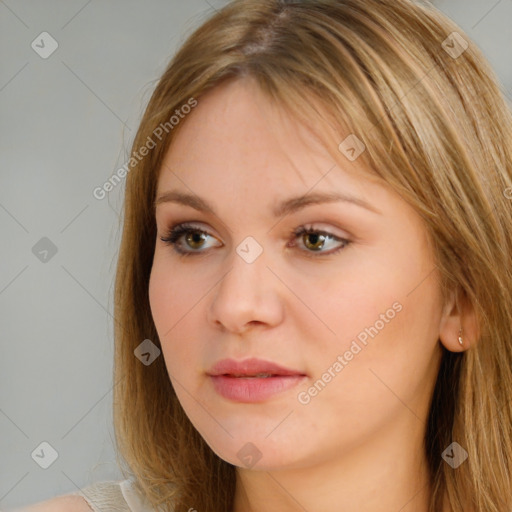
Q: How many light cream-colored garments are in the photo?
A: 1